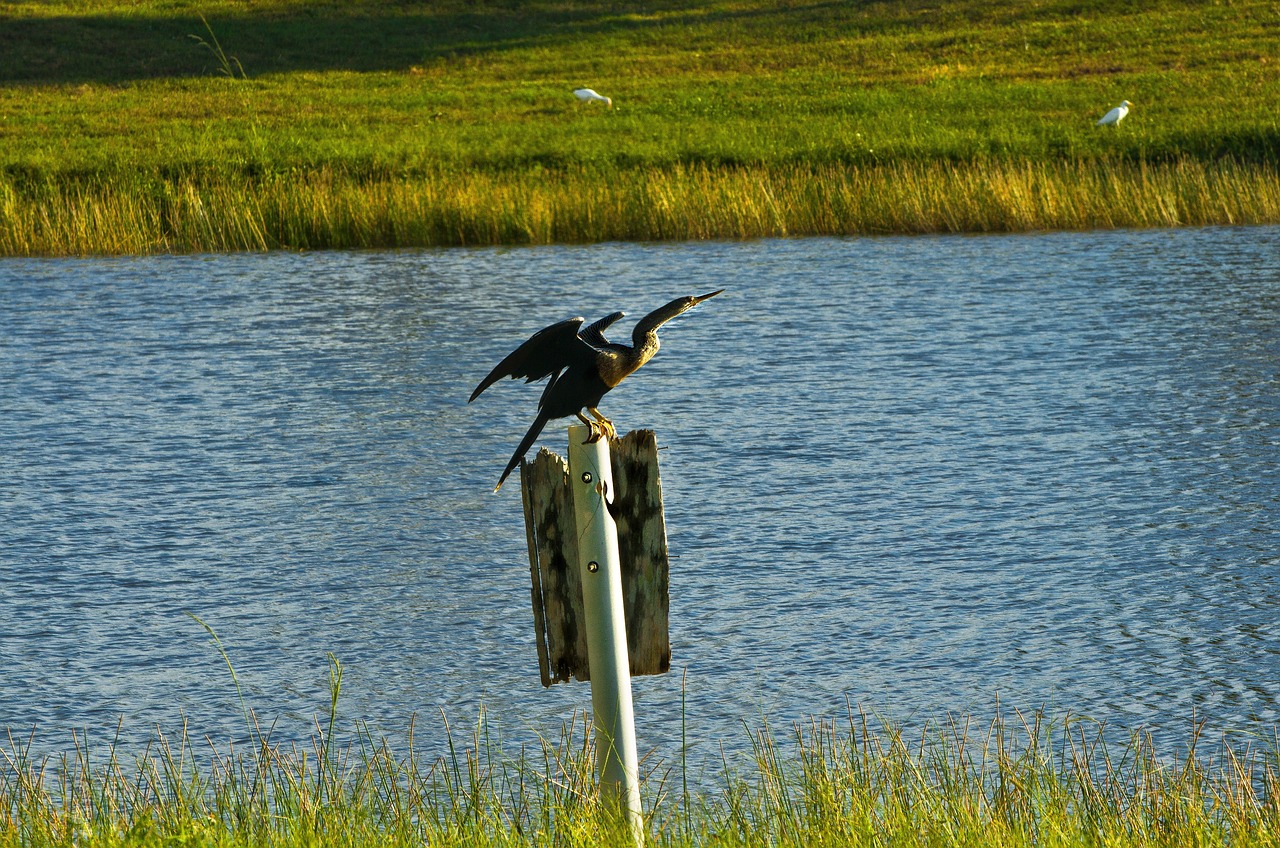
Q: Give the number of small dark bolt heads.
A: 2